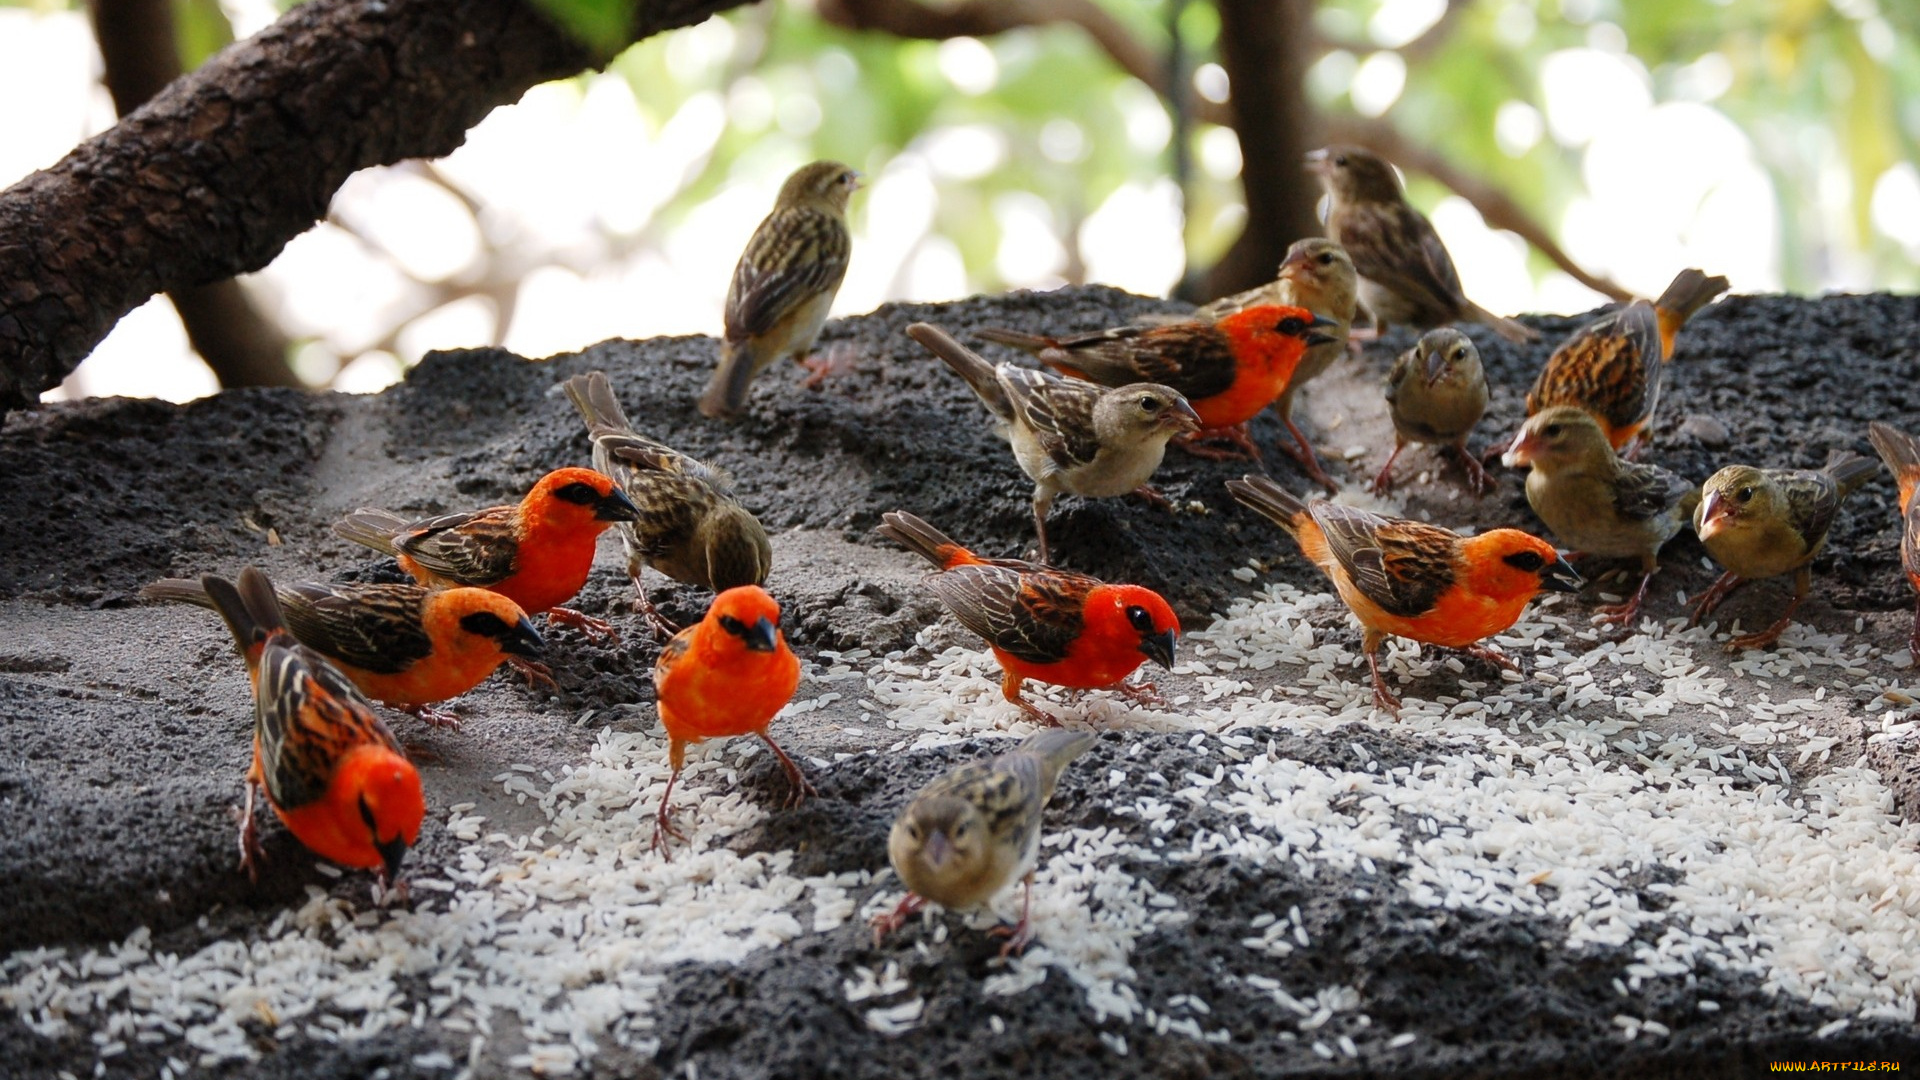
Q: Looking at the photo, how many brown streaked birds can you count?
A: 9